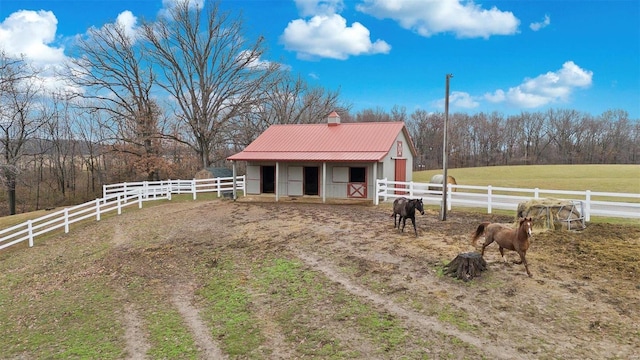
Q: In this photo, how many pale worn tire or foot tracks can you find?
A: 3